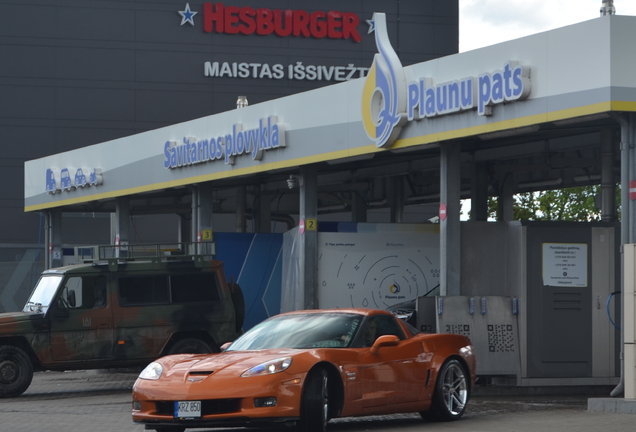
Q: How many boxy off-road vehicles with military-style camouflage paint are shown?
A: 1